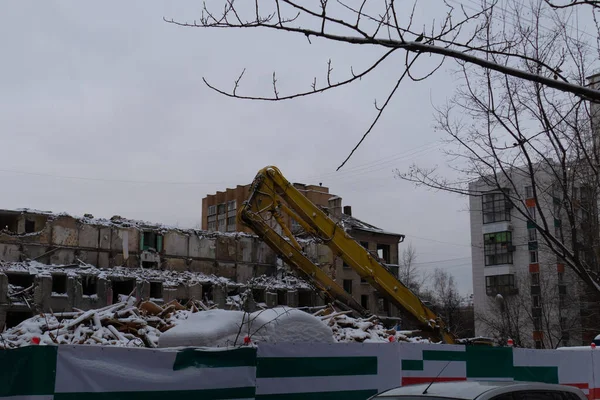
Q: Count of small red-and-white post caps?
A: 5